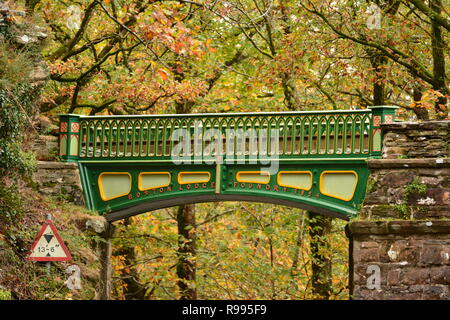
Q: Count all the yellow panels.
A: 6